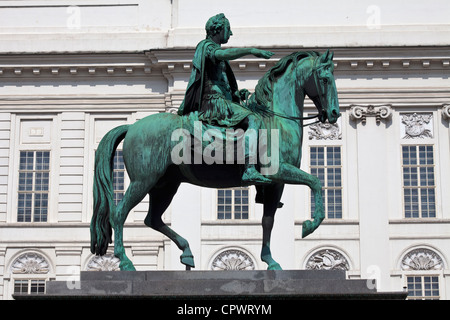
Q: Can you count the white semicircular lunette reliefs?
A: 5